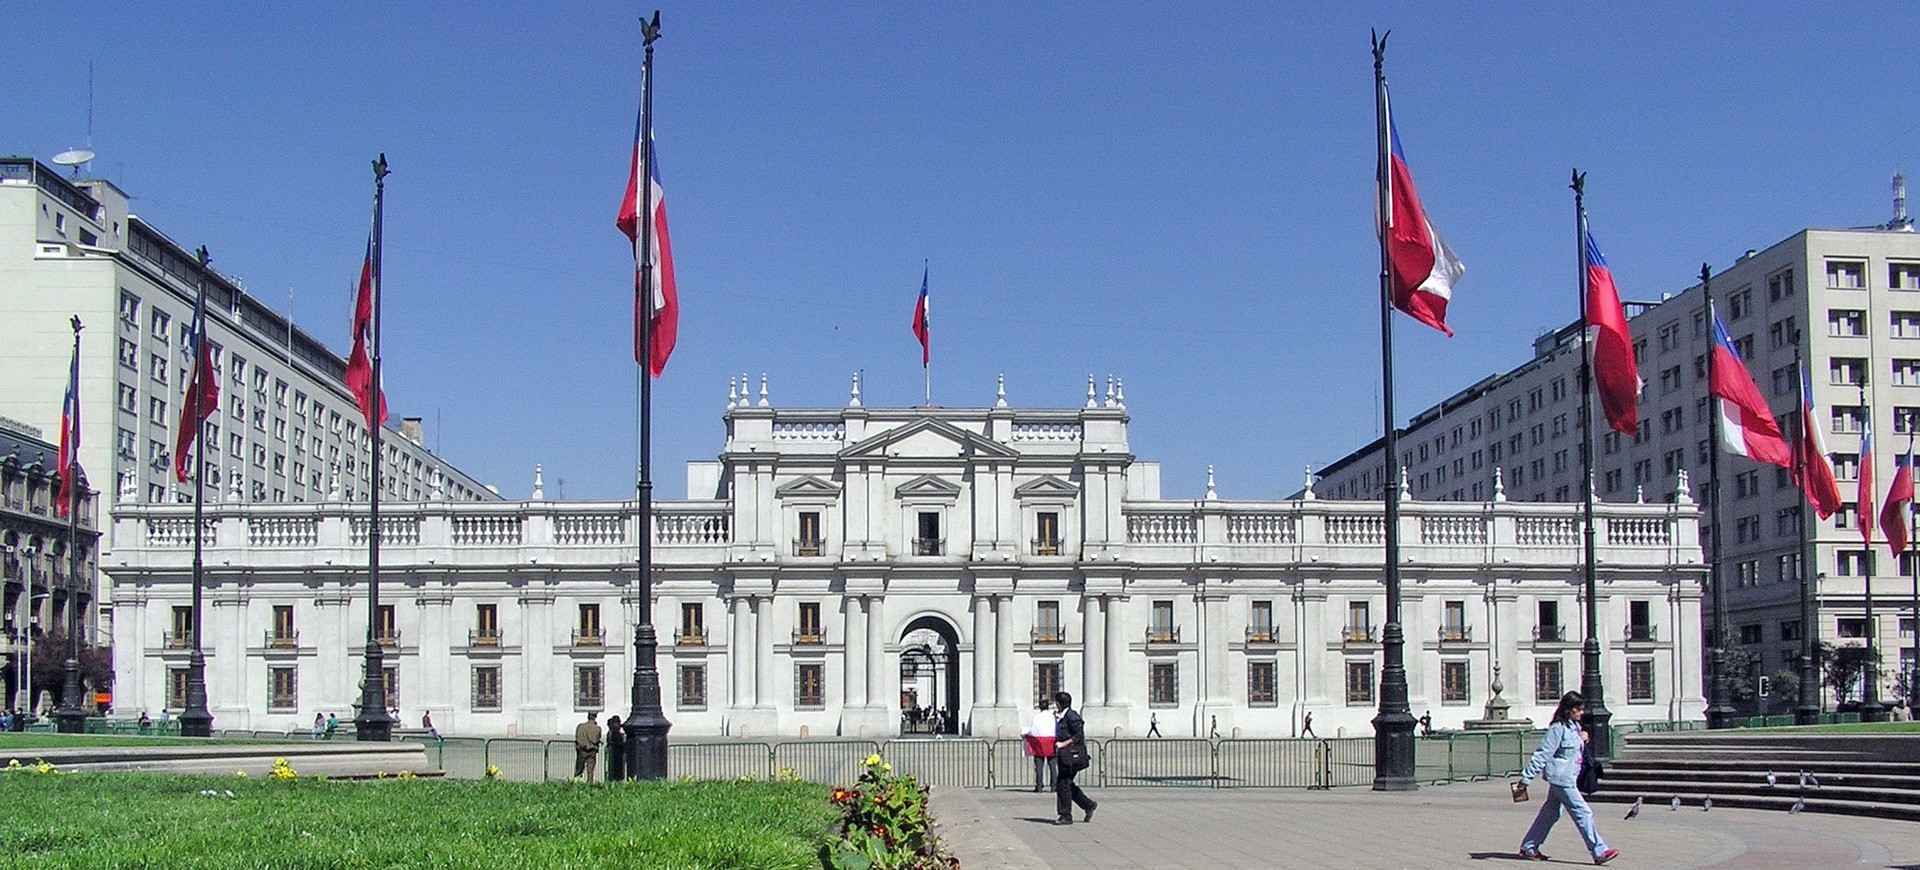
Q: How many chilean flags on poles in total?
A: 11